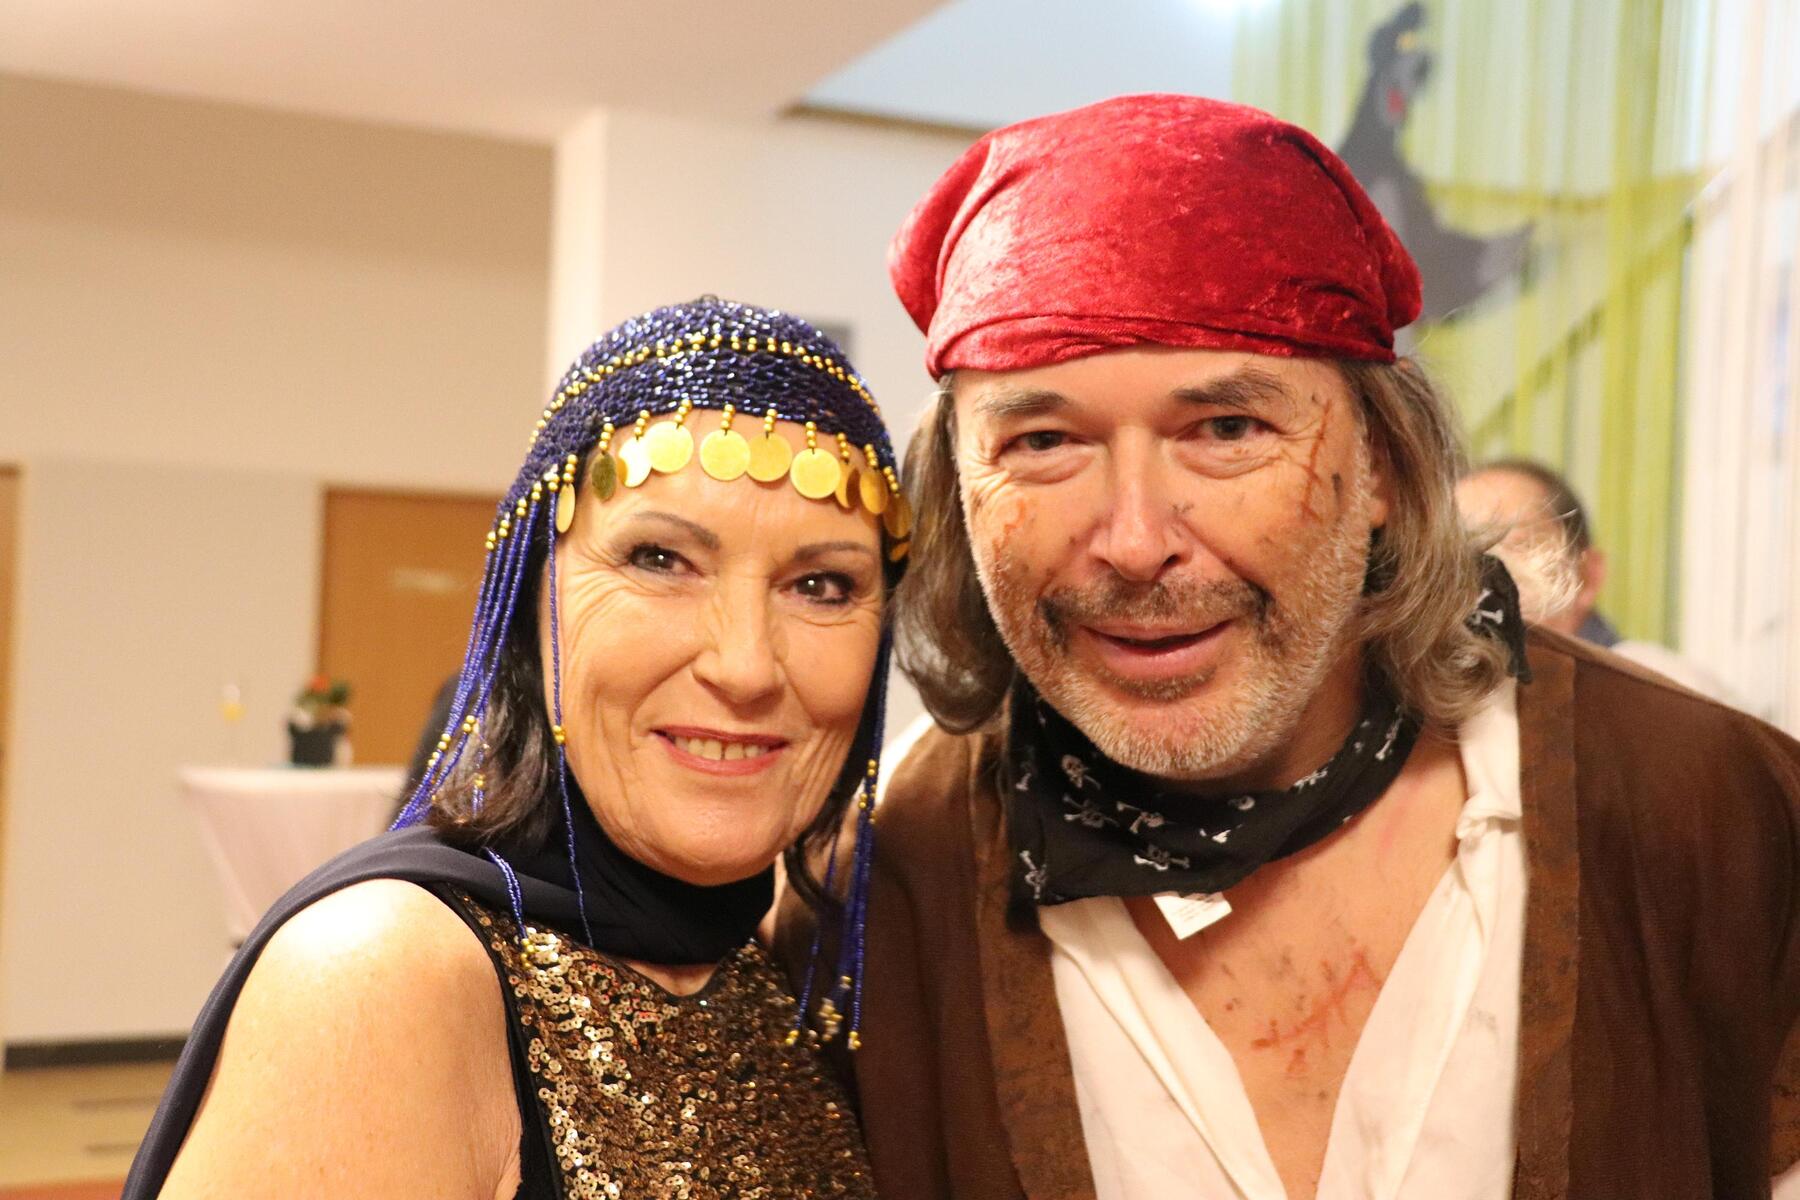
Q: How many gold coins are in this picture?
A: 11